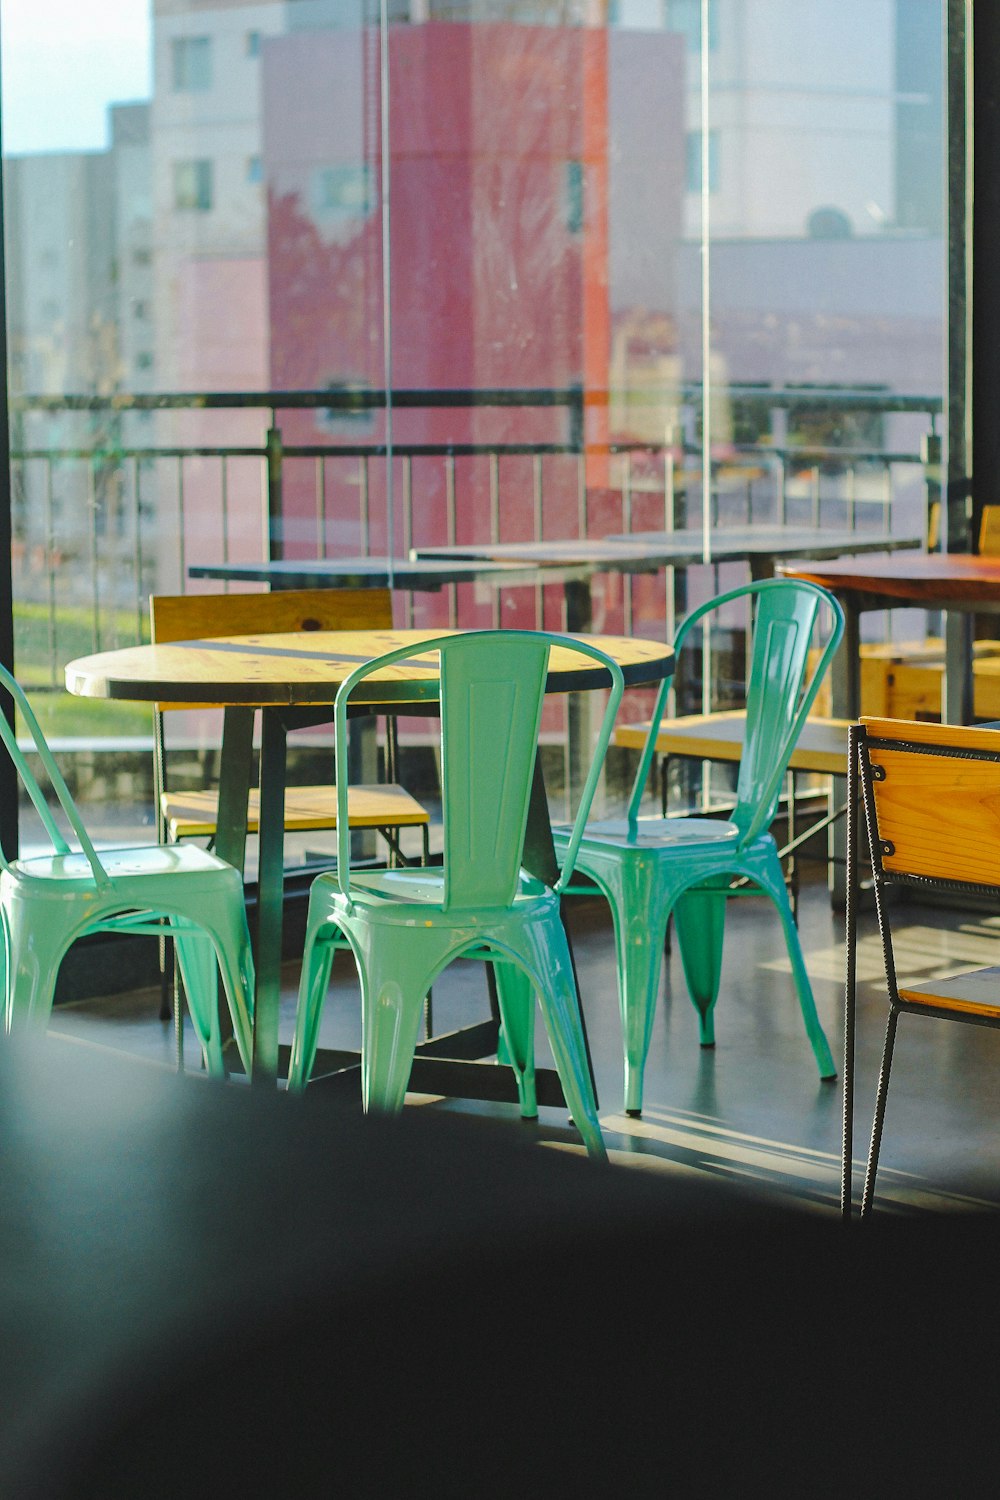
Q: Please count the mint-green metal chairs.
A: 3